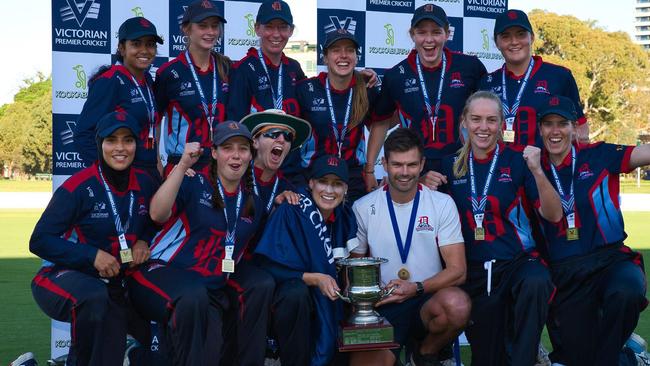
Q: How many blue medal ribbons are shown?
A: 12